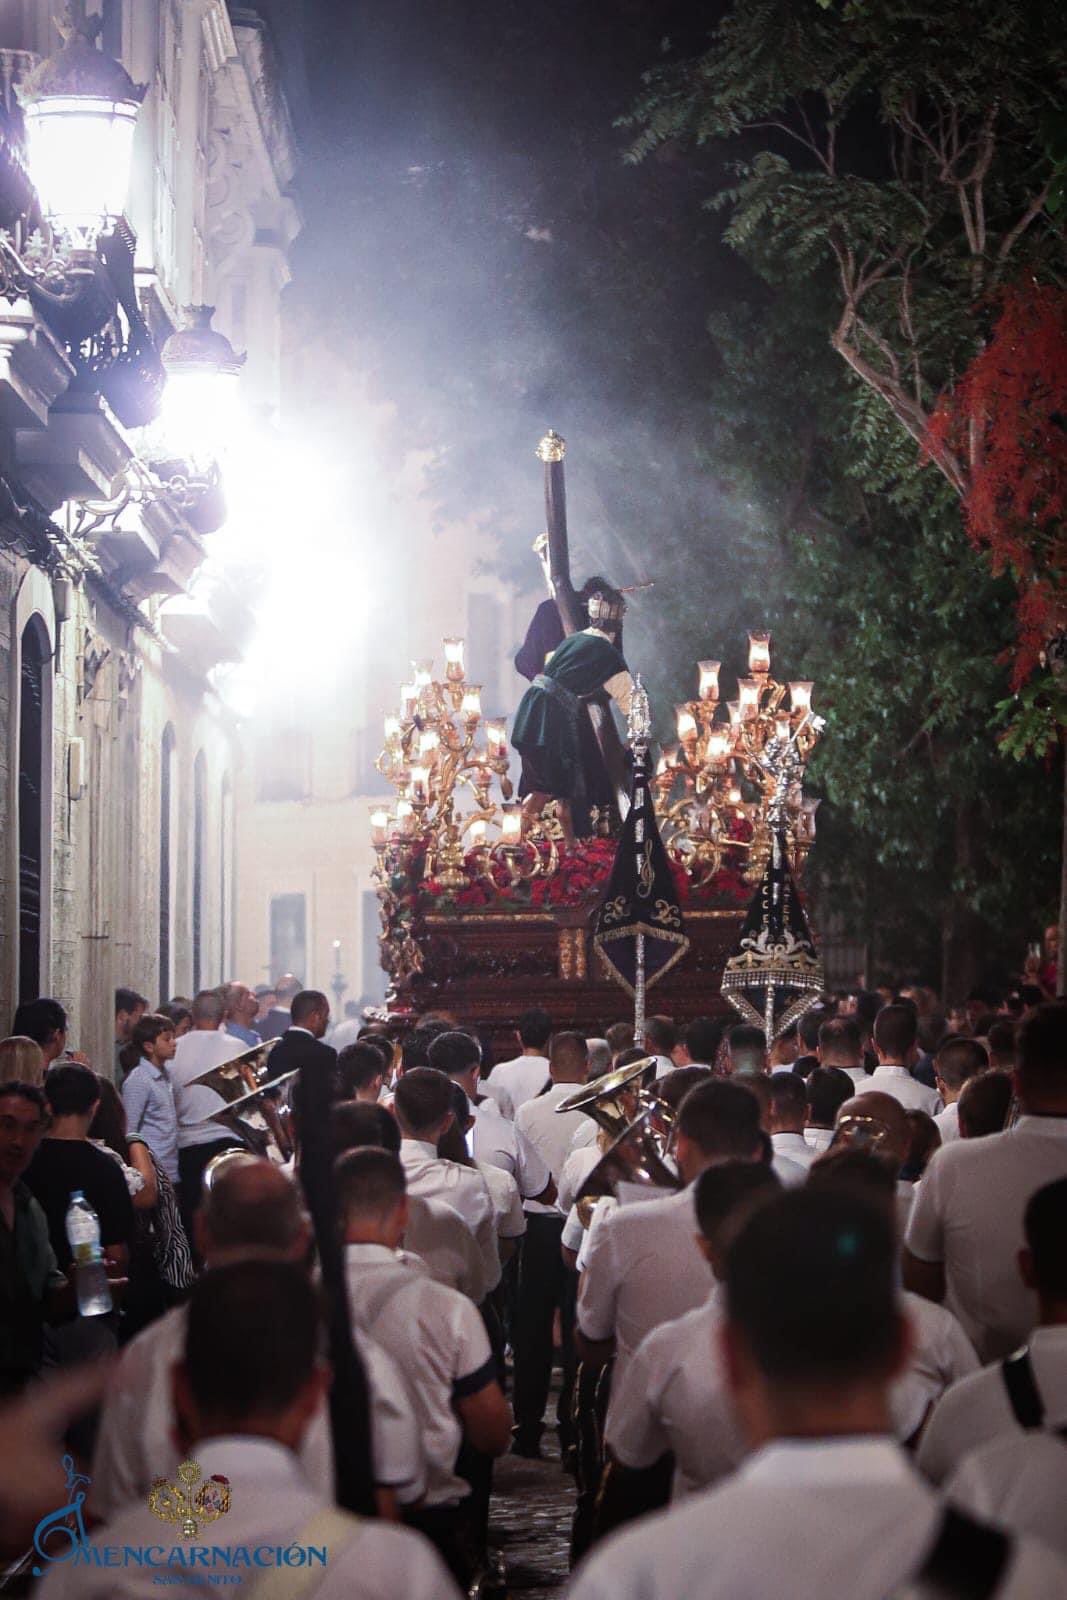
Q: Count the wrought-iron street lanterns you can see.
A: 2